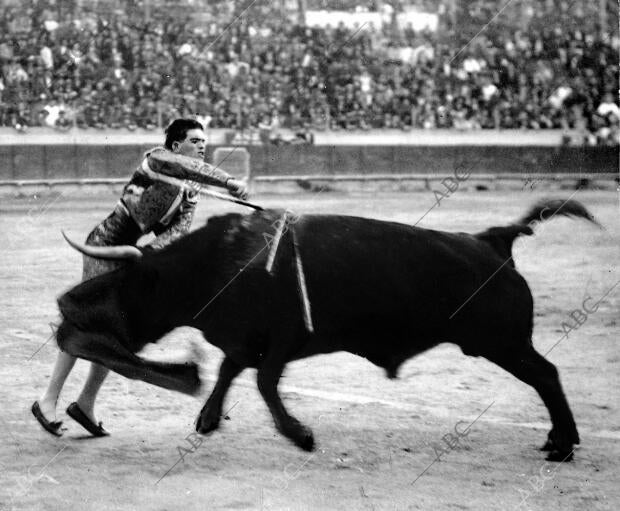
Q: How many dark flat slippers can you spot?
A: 2